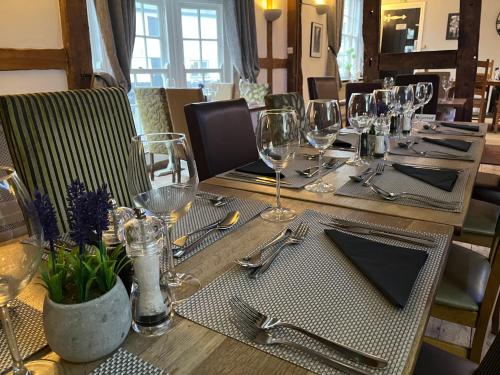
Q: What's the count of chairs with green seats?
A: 2